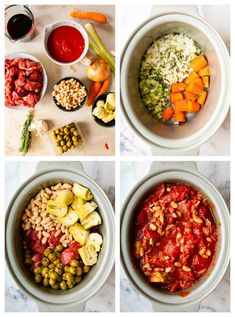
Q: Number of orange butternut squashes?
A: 0